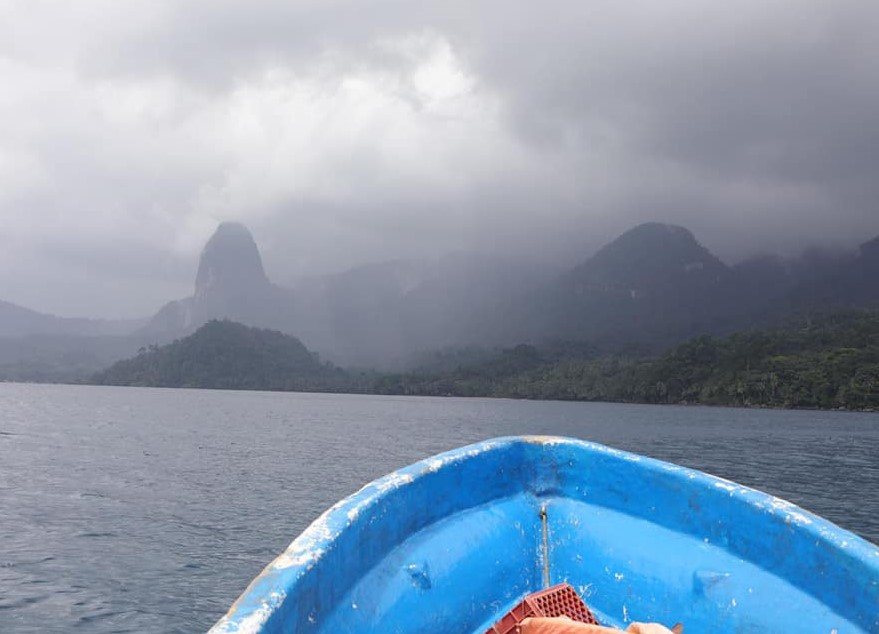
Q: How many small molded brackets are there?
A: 2